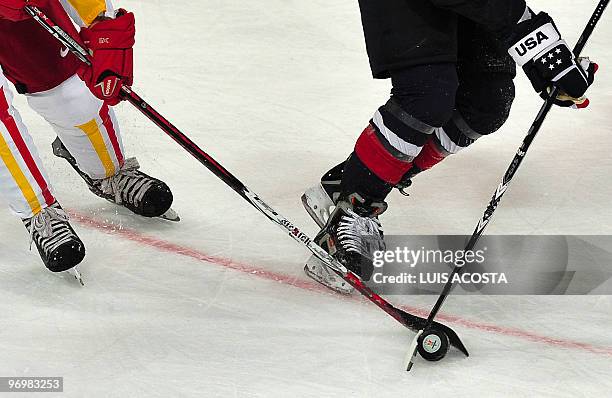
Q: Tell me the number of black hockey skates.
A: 4